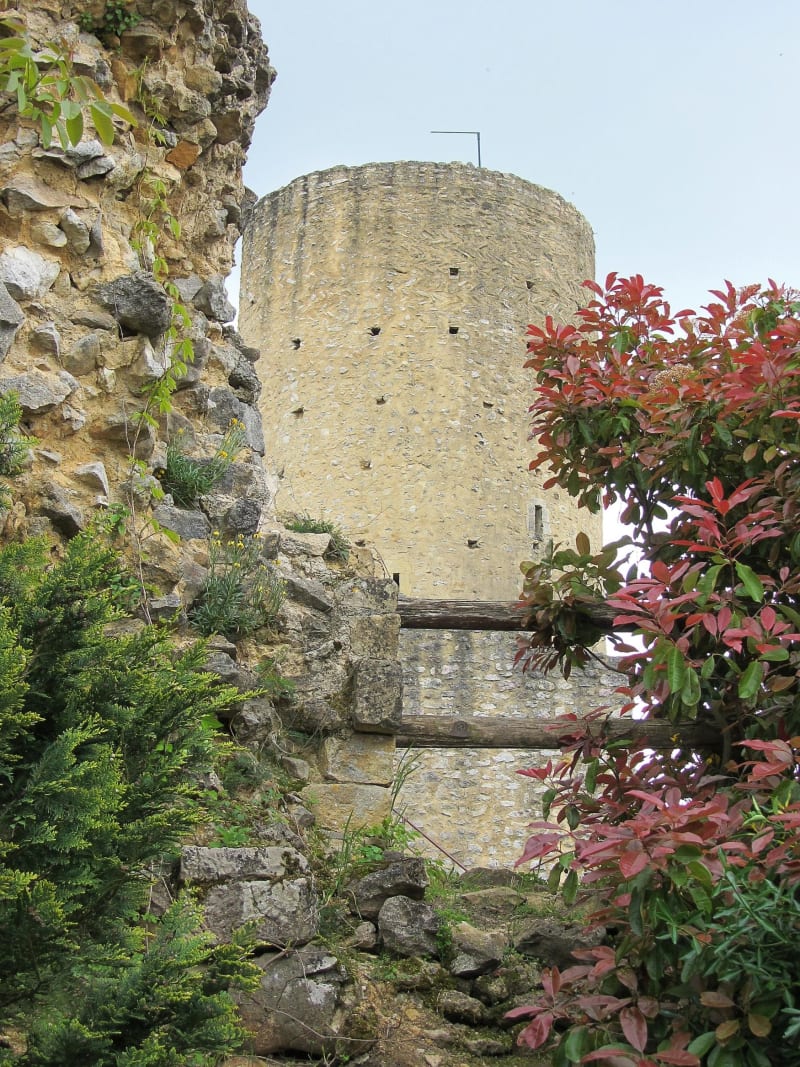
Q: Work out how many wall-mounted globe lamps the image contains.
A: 0